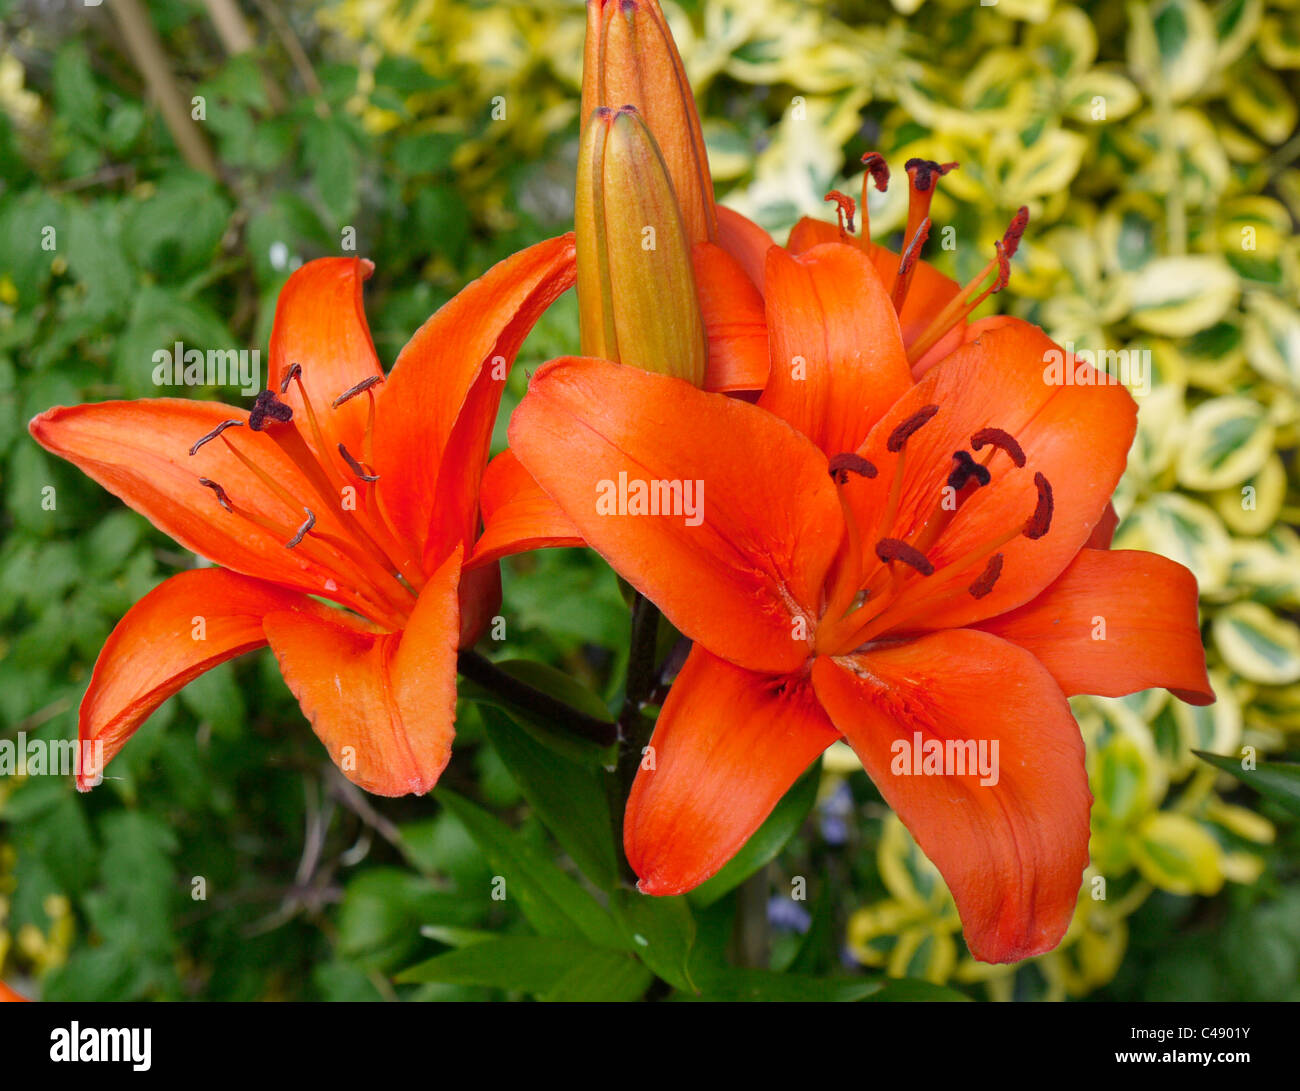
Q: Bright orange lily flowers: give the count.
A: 3